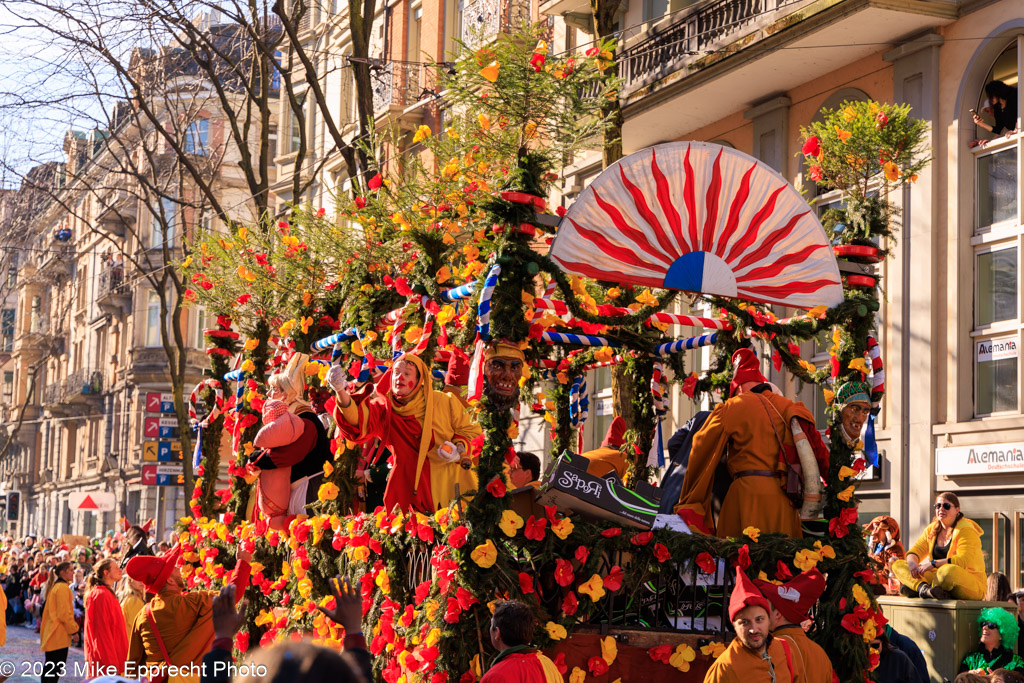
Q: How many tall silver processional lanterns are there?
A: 0